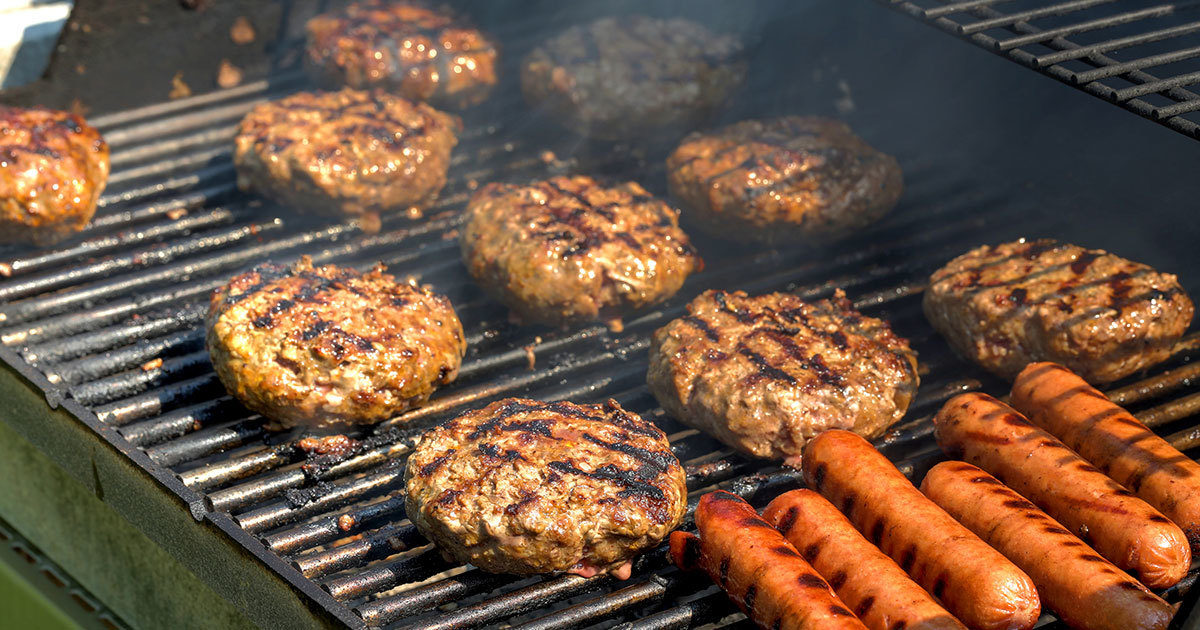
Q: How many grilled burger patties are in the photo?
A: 10